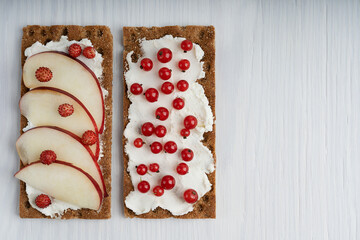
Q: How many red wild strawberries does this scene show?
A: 7